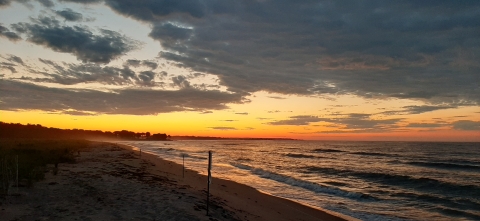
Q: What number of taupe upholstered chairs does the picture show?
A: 0